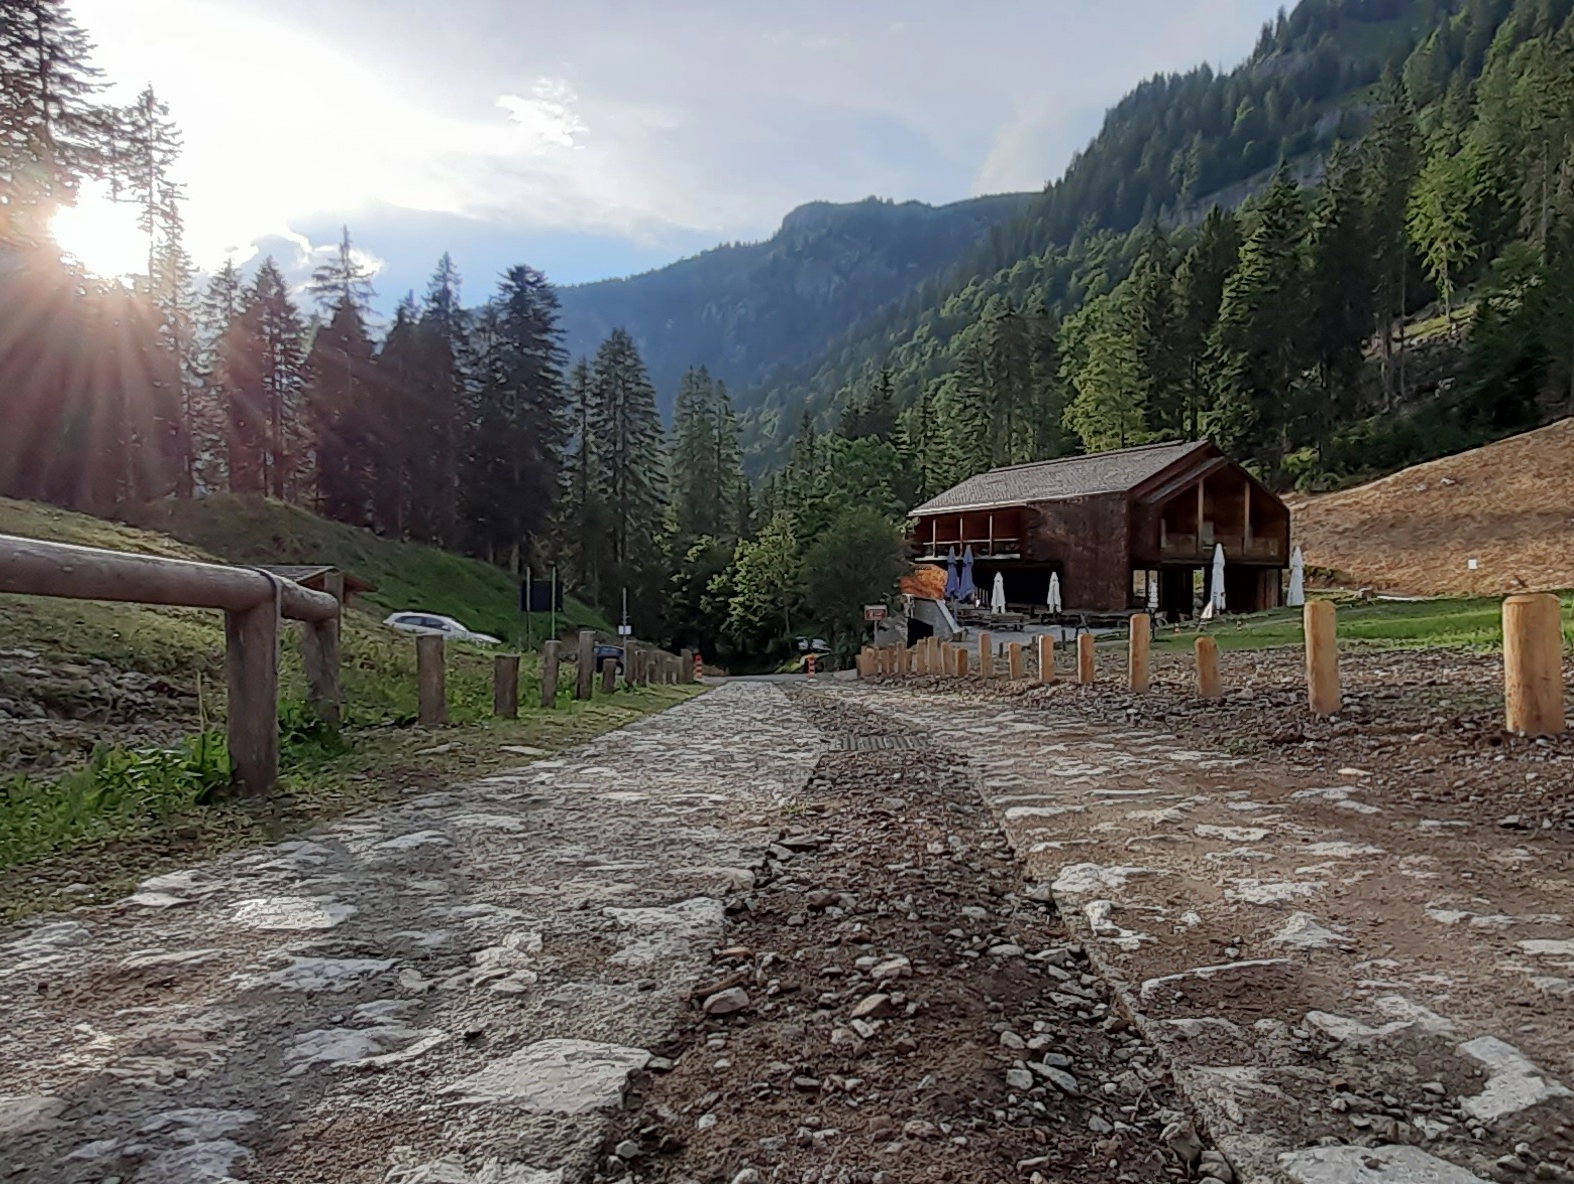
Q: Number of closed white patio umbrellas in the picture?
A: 4